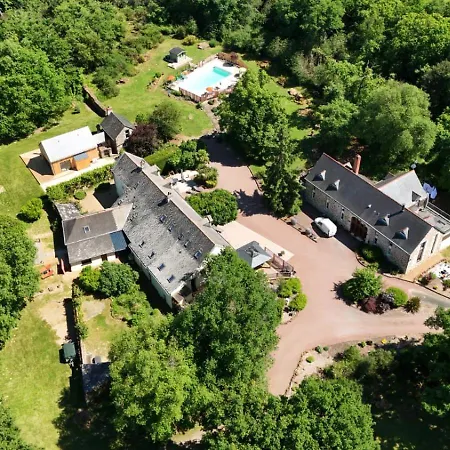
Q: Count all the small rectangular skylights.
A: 10